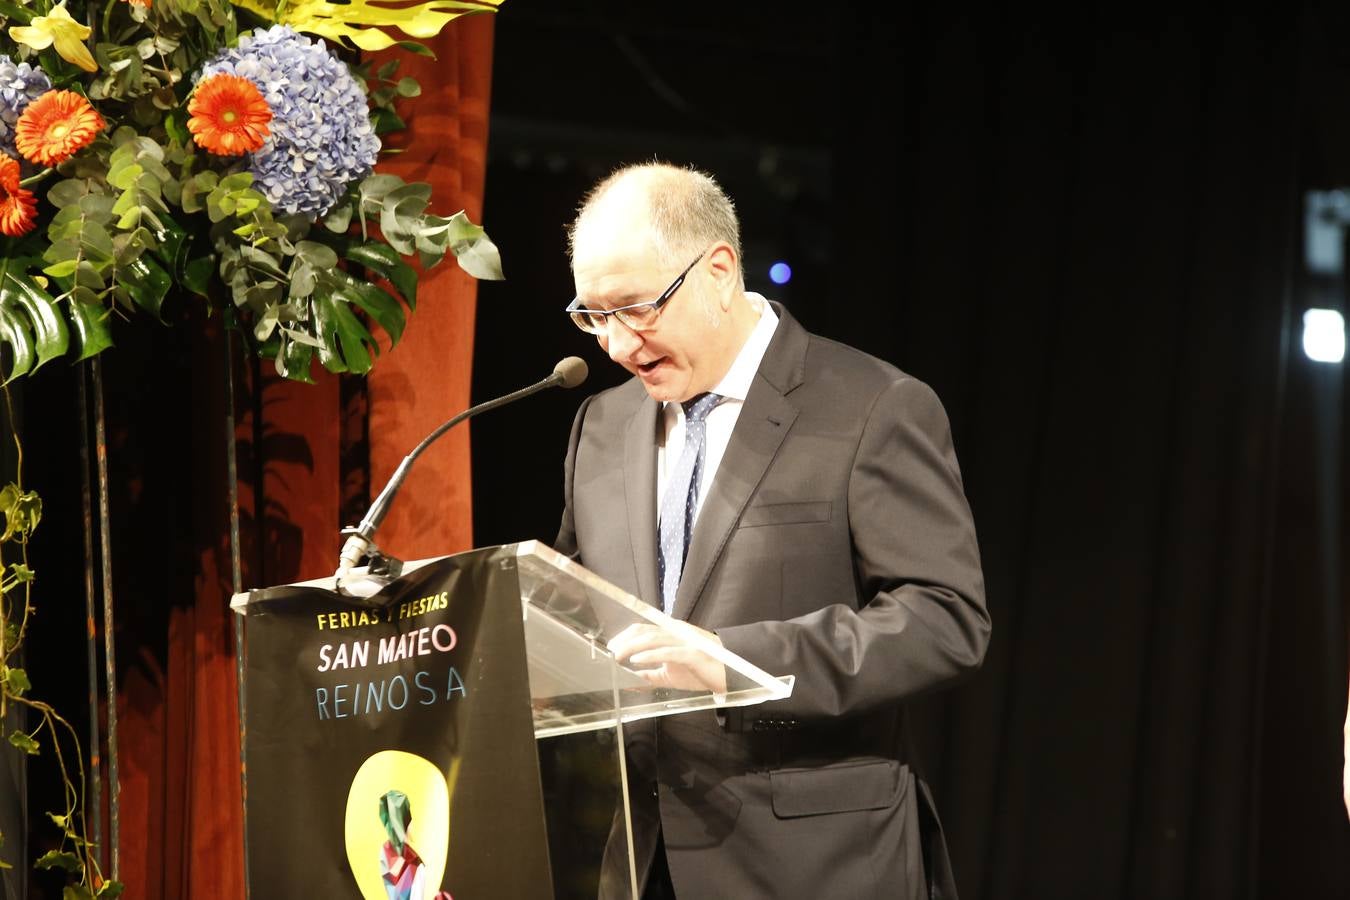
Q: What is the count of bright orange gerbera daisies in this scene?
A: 3